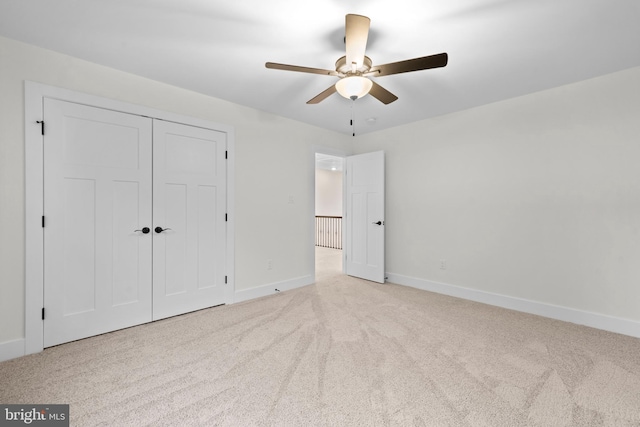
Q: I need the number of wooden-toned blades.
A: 5